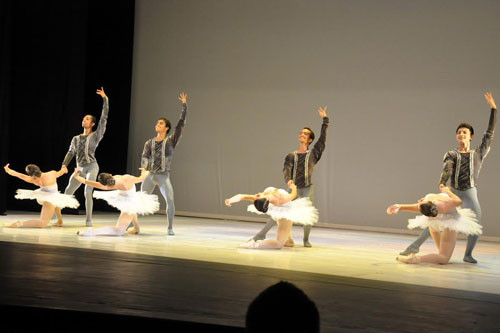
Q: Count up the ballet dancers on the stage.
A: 8